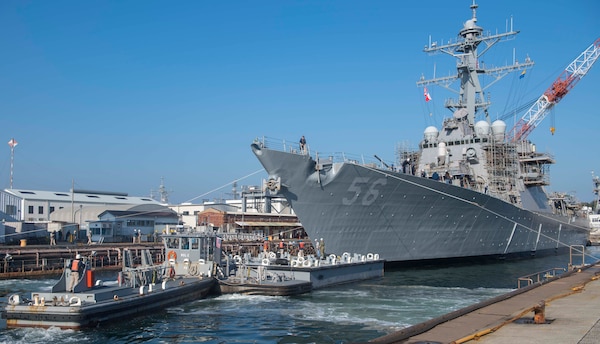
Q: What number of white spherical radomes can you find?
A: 3